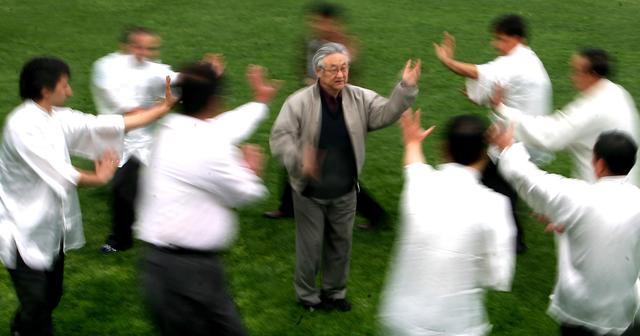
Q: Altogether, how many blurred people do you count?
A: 8